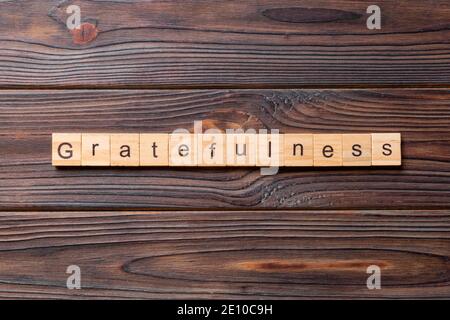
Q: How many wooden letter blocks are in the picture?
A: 12